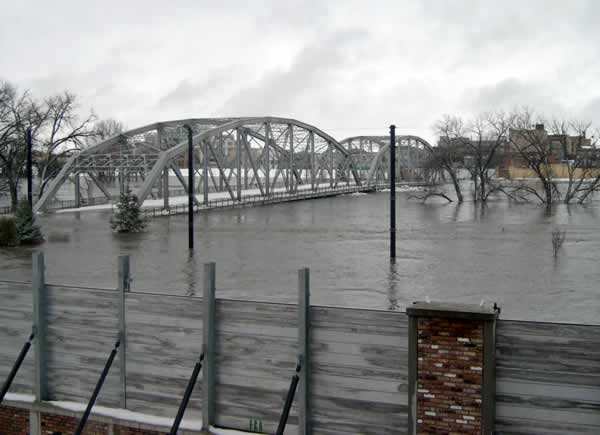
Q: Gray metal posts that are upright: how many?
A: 4